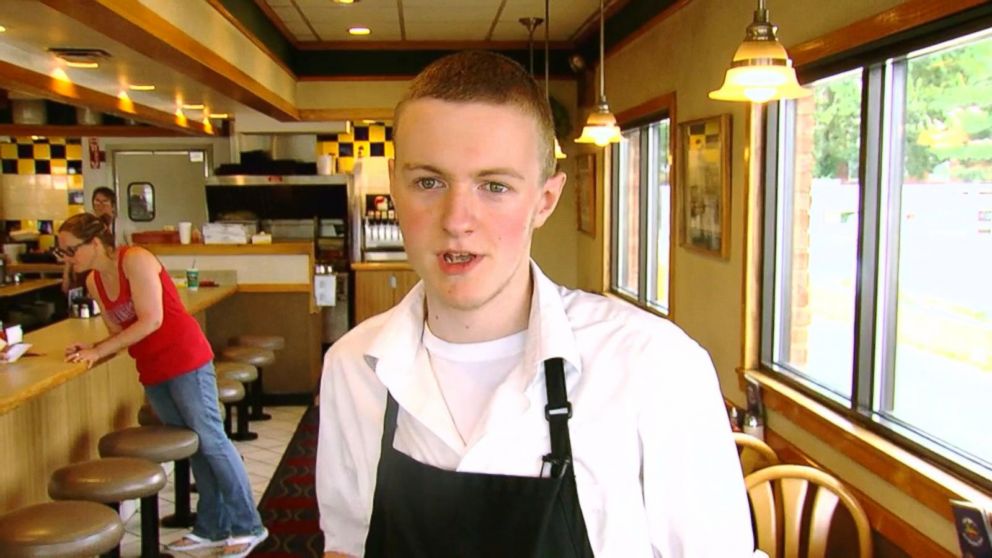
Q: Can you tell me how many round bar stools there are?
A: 8